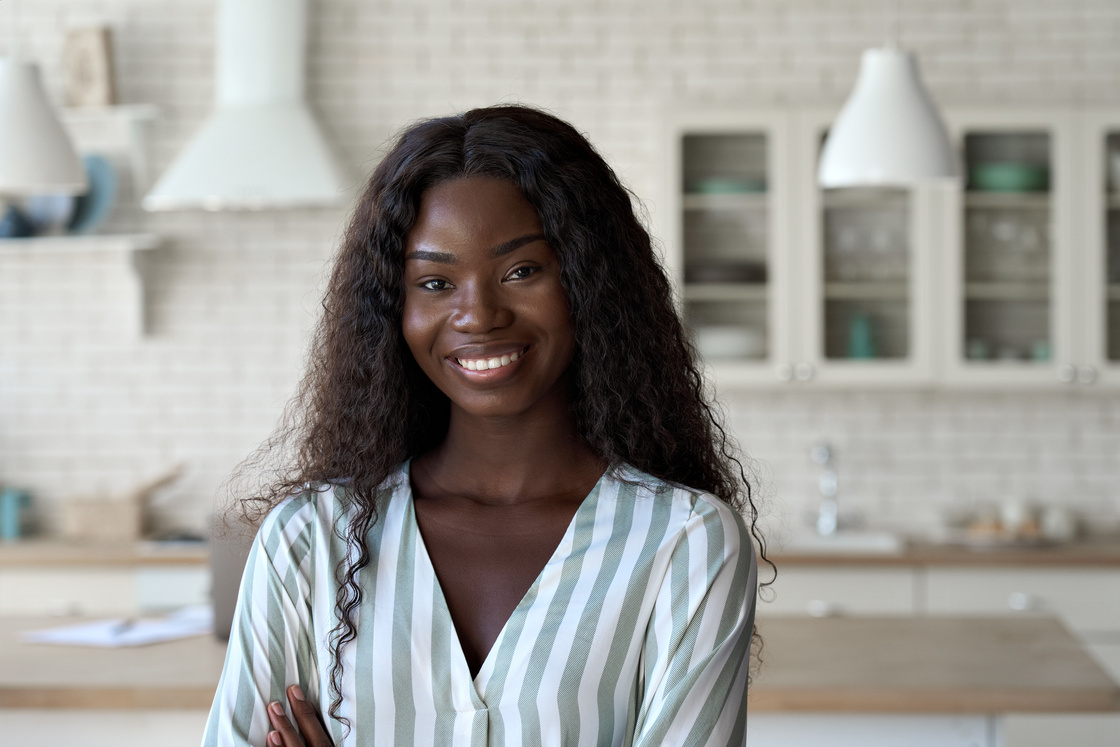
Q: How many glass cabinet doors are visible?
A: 4